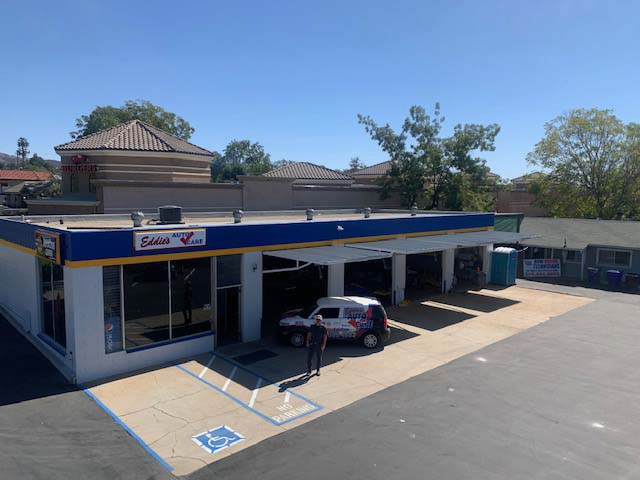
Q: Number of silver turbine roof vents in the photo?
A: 5